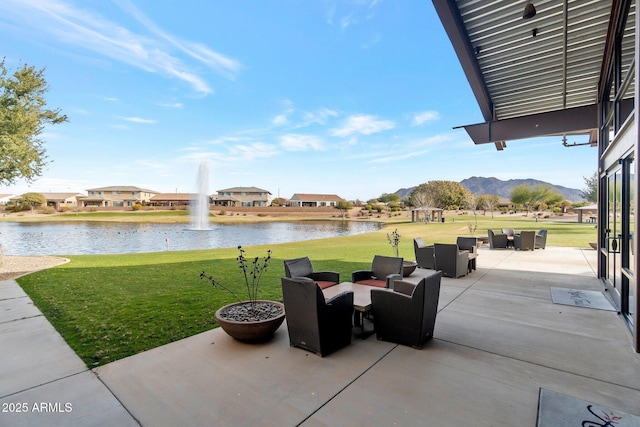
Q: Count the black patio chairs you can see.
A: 11